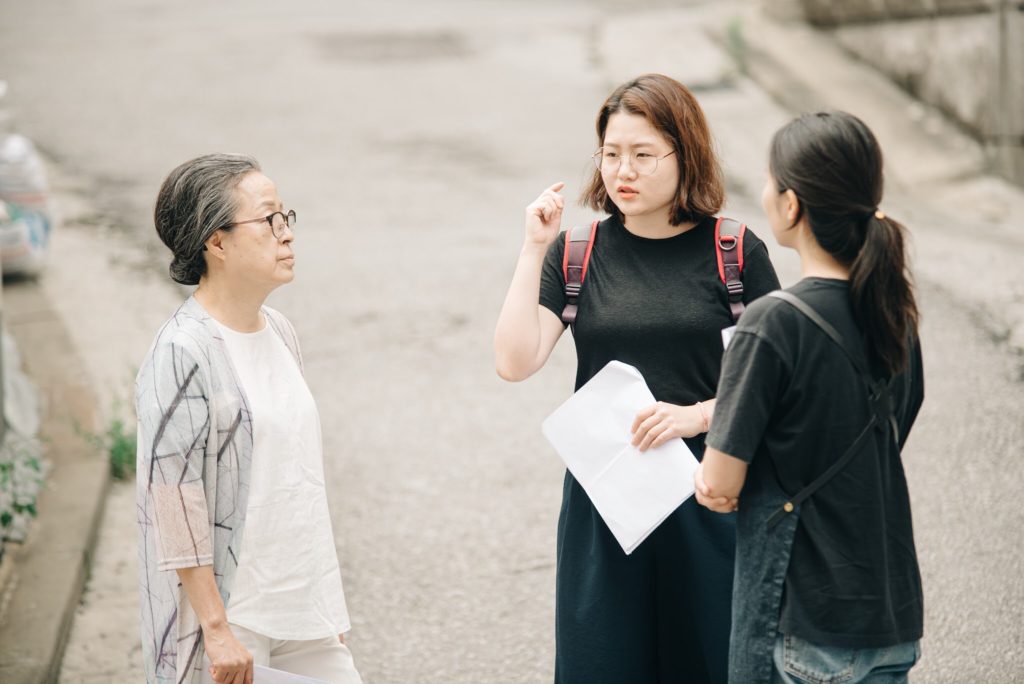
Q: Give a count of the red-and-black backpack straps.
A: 2